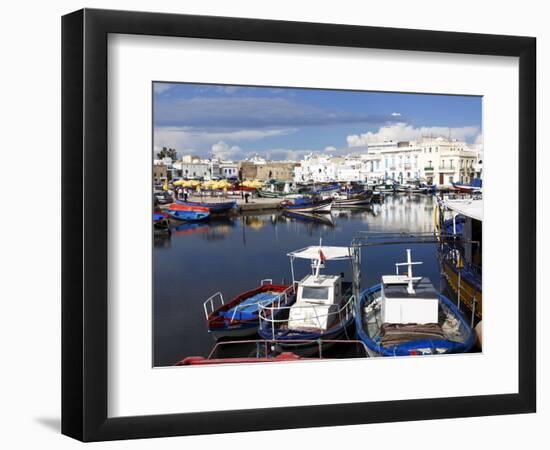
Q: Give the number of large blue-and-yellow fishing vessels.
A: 1